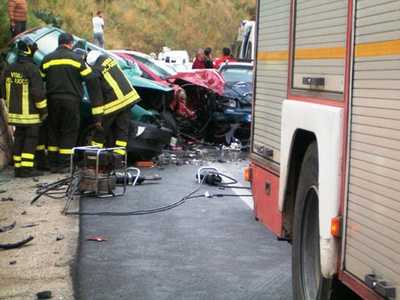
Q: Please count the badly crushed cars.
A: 3